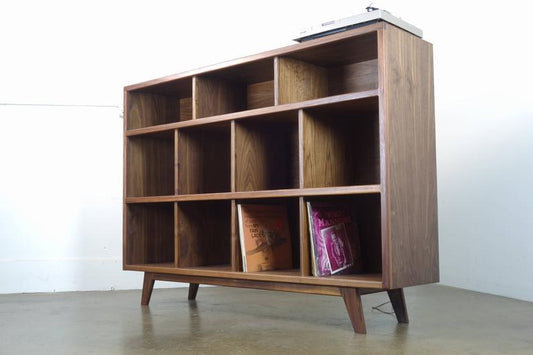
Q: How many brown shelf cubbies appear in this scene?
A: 11